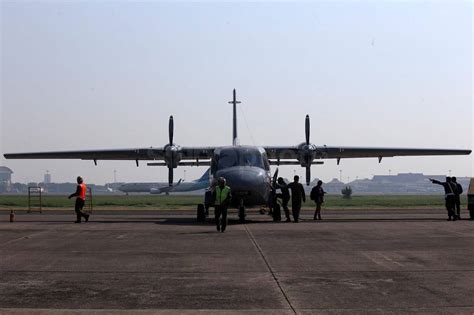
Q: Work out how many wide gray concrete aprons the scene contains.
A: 1